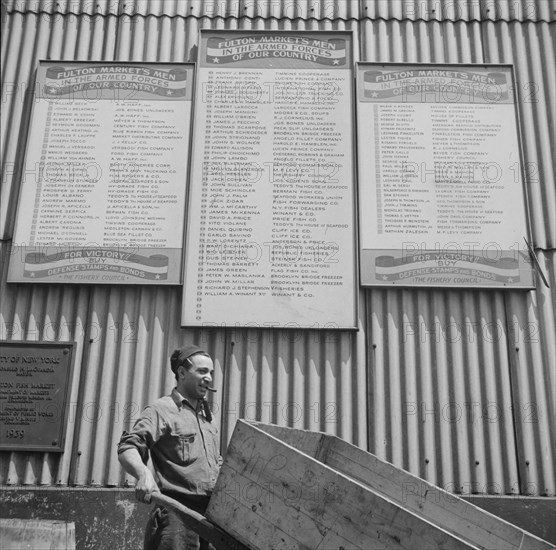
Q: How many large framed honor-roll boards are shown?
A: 3